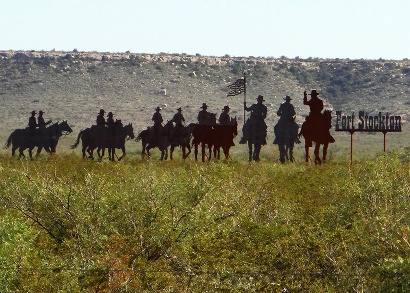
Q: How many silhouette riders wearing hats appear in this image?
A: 11